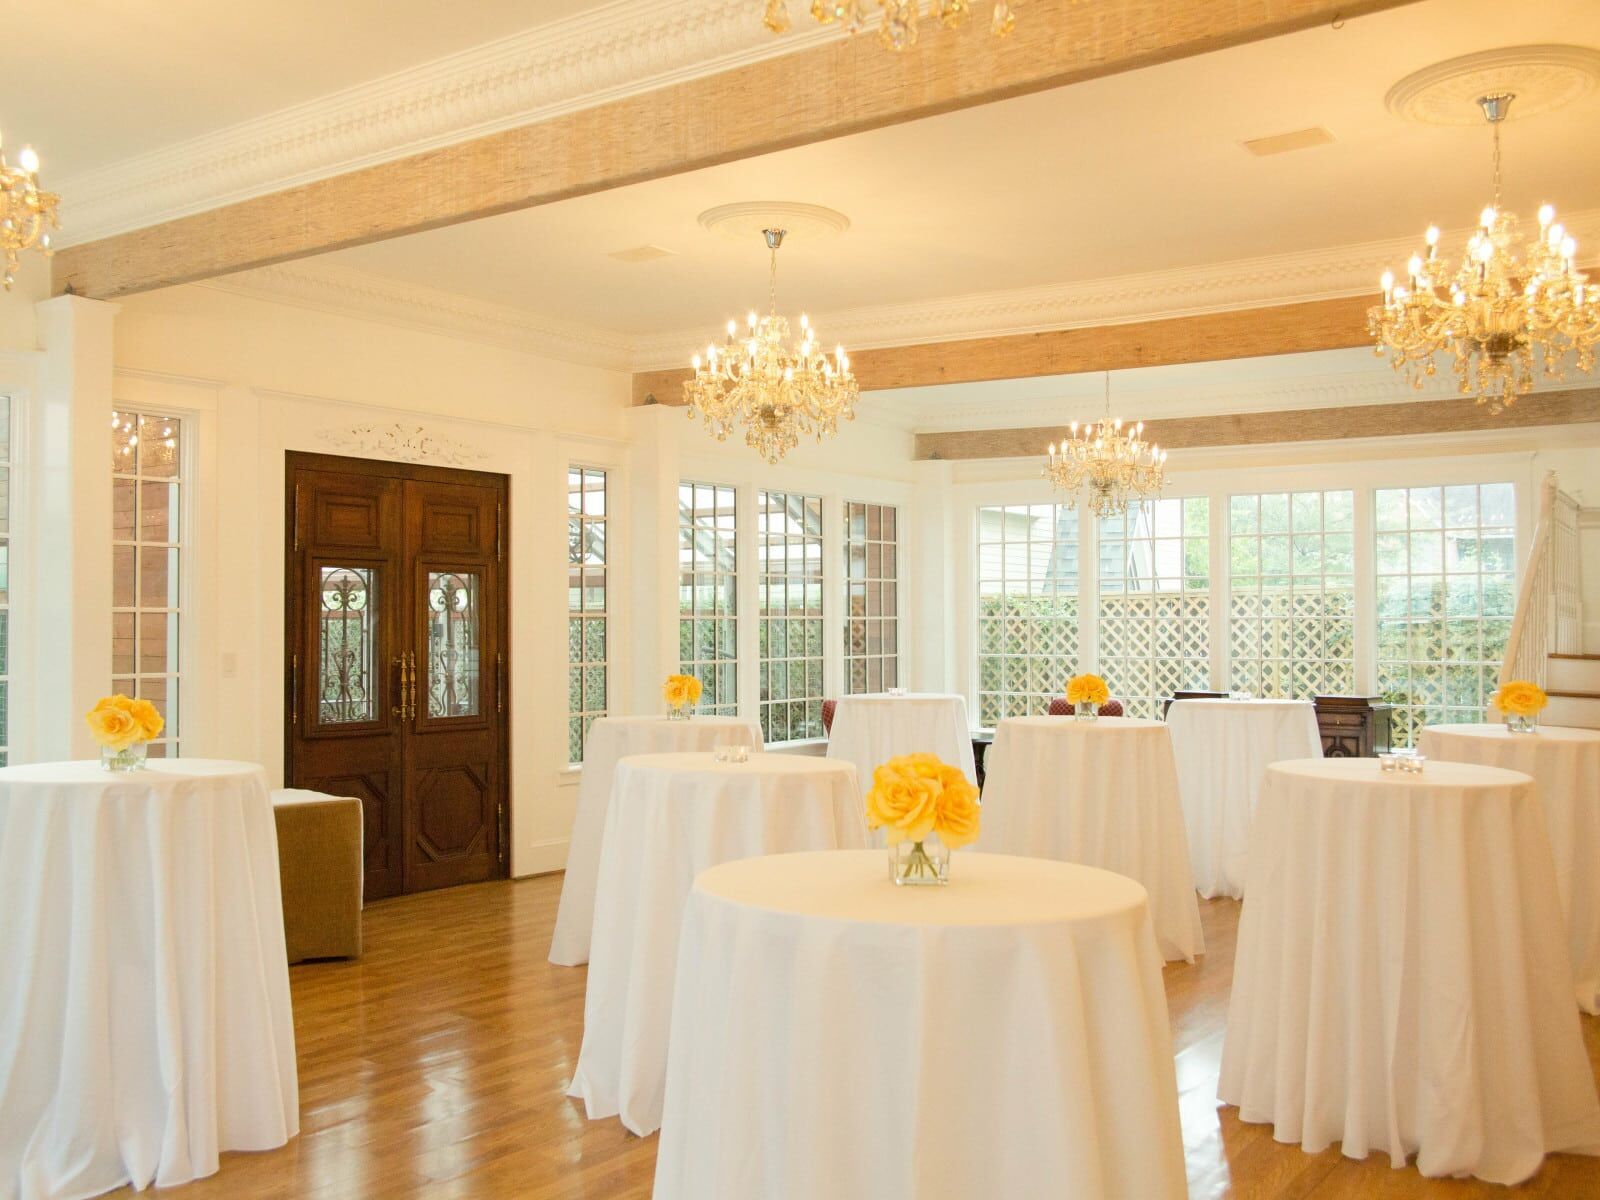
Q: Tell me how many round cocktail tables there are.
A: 9